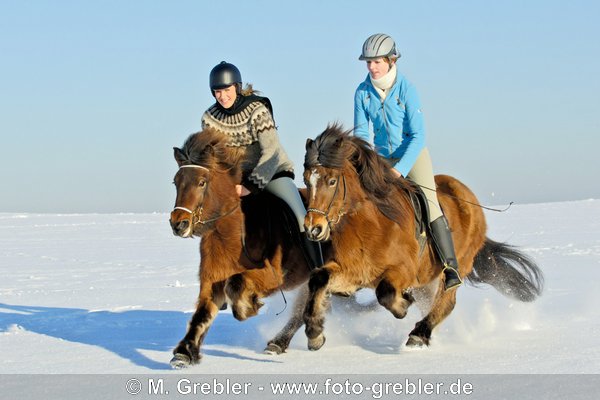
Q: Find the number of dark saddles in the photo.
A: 2